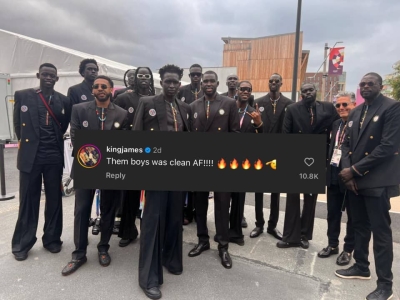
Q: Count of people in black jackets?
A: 14